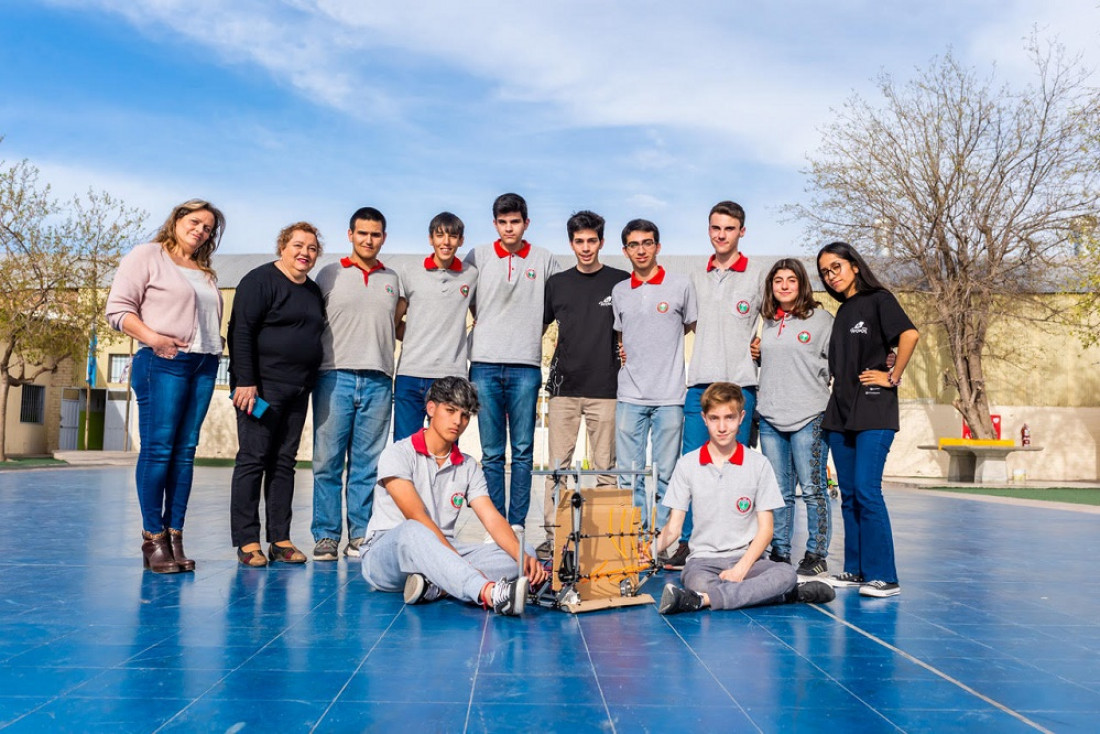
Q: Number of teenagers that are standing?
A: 8